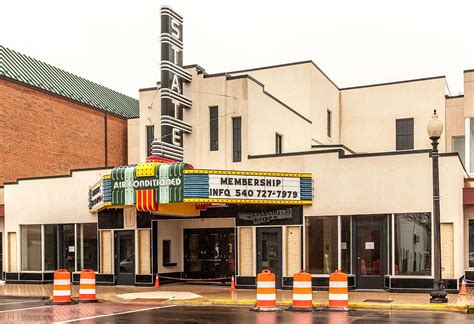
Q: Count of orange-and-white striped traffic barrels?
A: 5